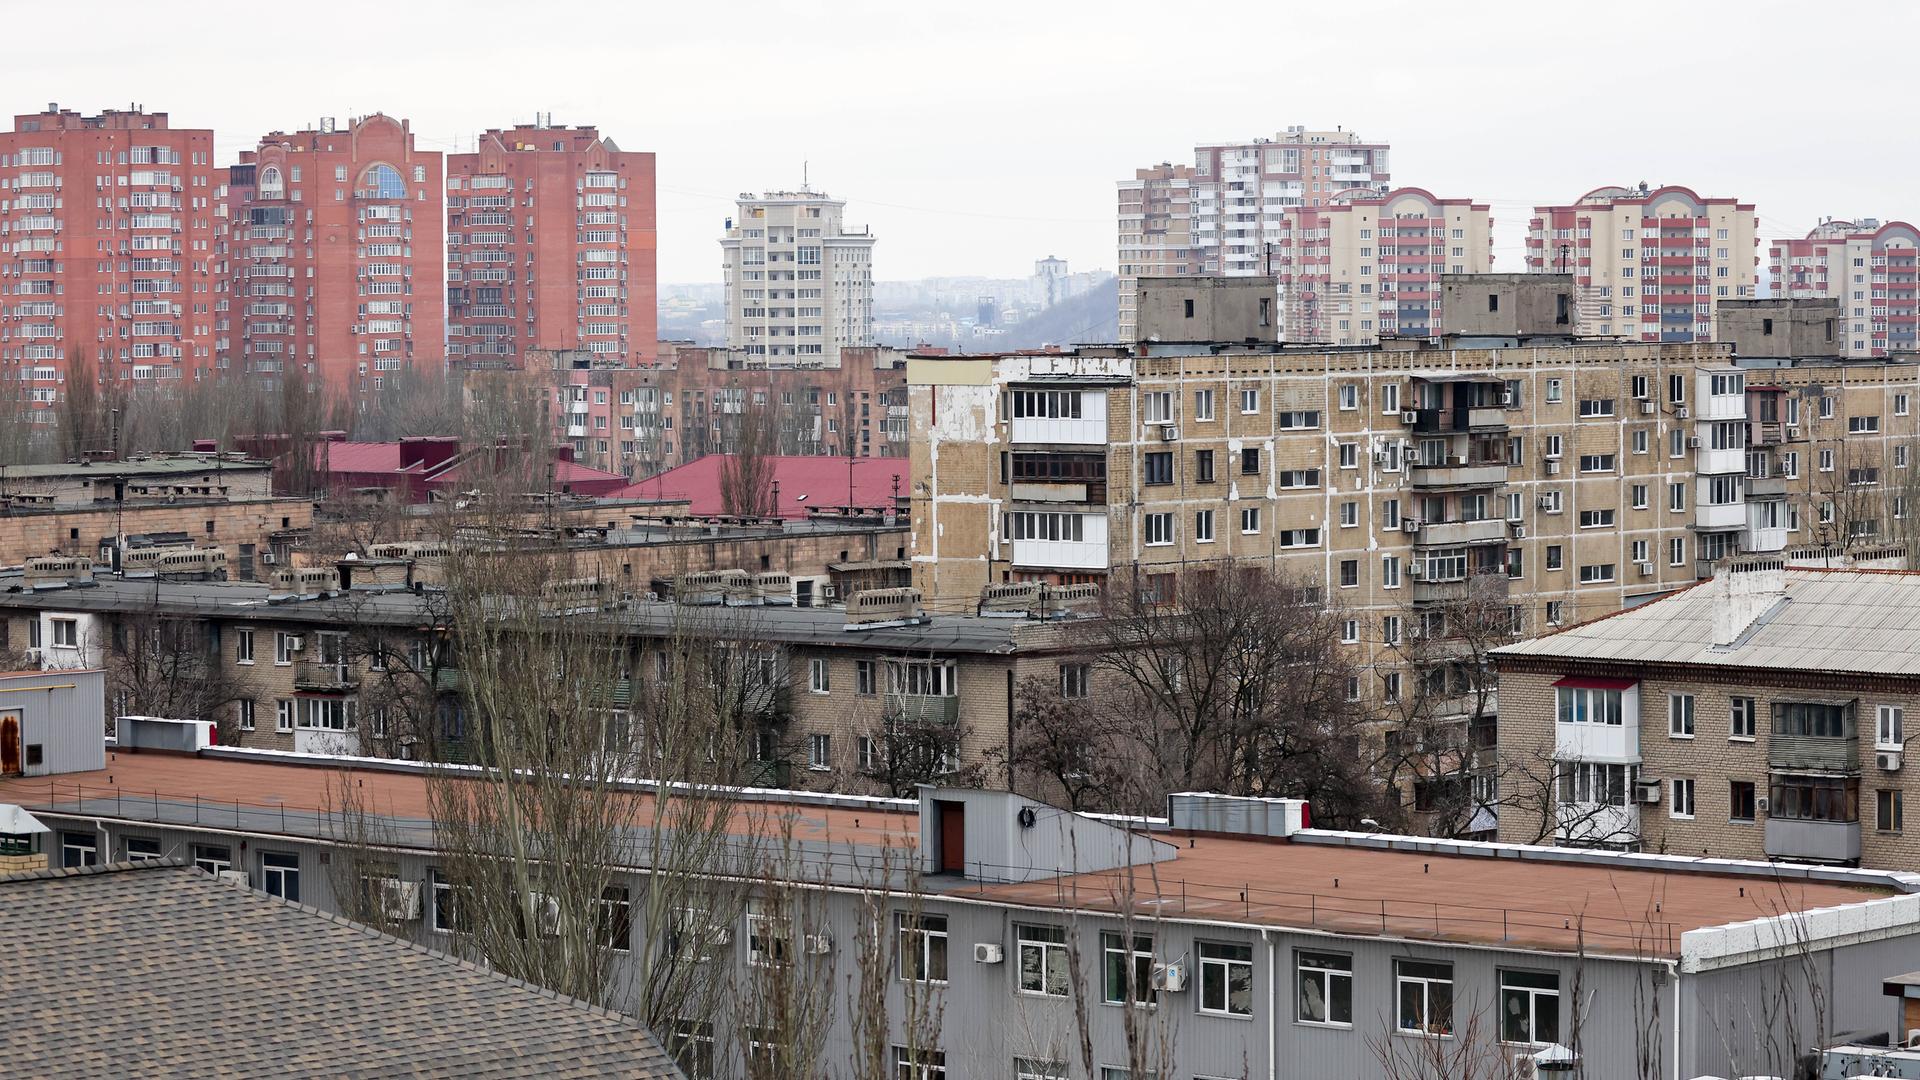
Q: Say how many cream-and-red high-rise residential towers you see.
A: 3